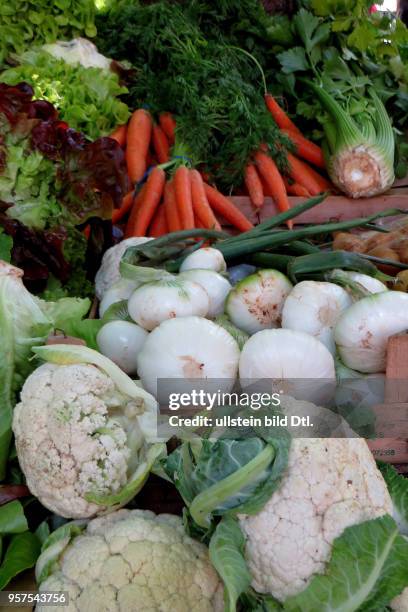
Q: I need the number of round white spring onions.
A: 11